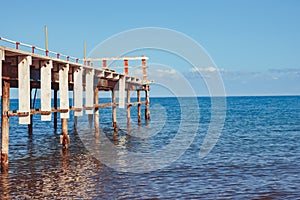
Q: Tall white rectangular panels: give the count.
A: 6